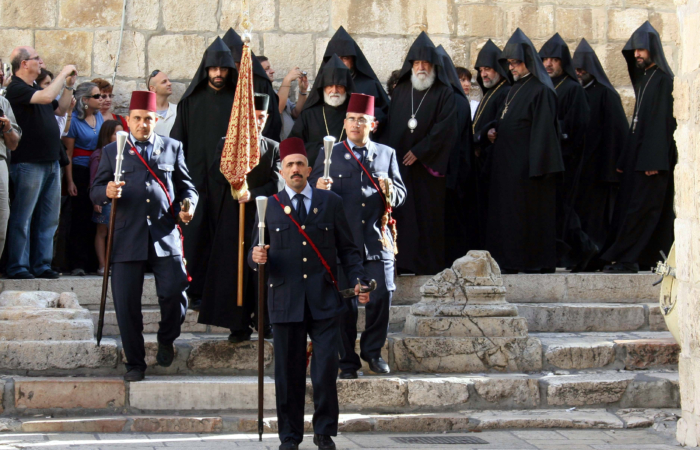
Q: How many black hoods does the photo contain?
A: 11